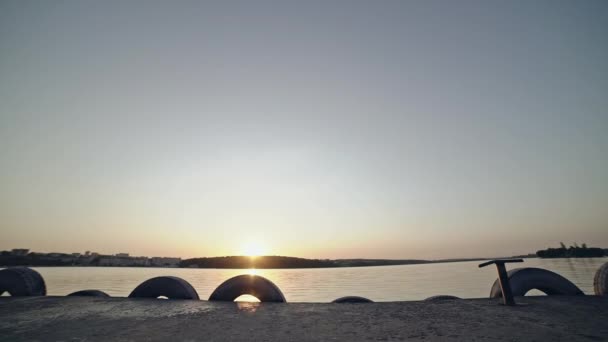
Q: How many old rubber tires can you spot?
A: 8